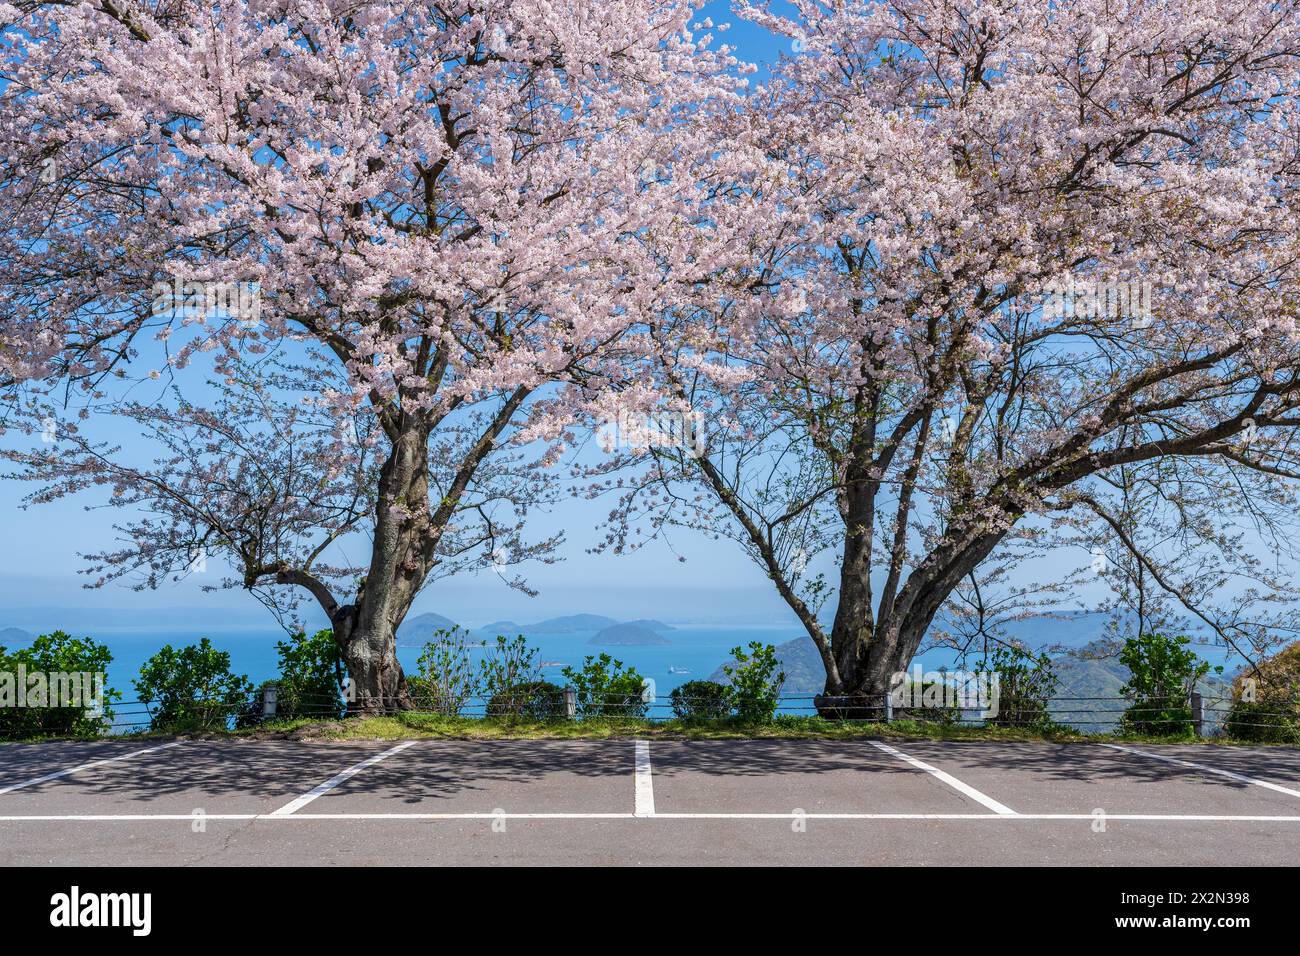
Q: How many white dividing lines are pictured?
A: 5